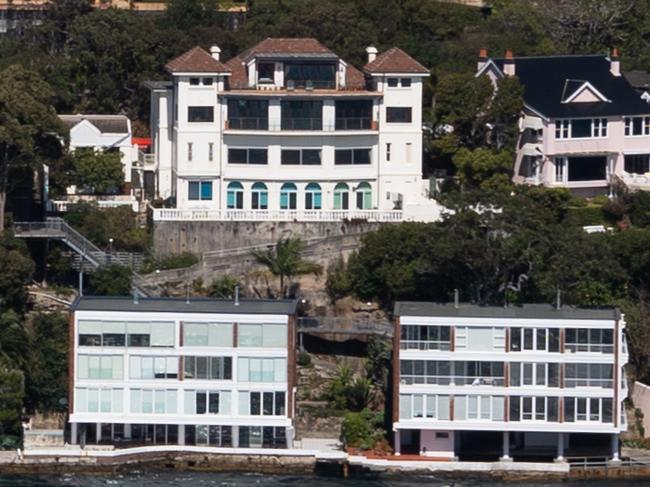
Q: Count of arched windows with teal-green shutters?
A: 6